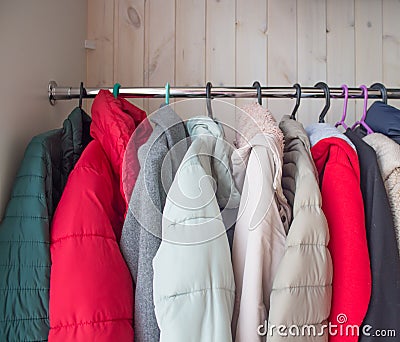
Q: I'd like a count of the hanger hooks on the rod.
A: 10